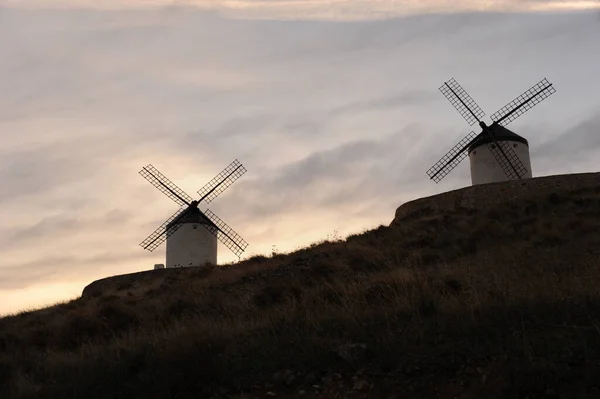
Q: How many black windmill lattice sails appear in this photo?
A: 8